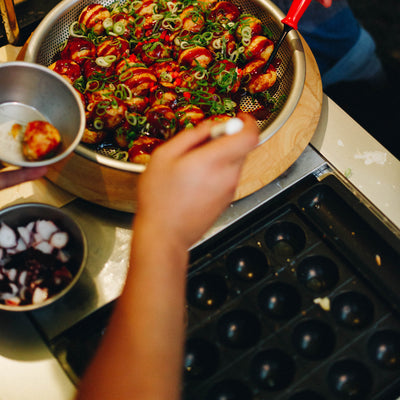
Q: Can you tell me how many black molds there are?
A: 14